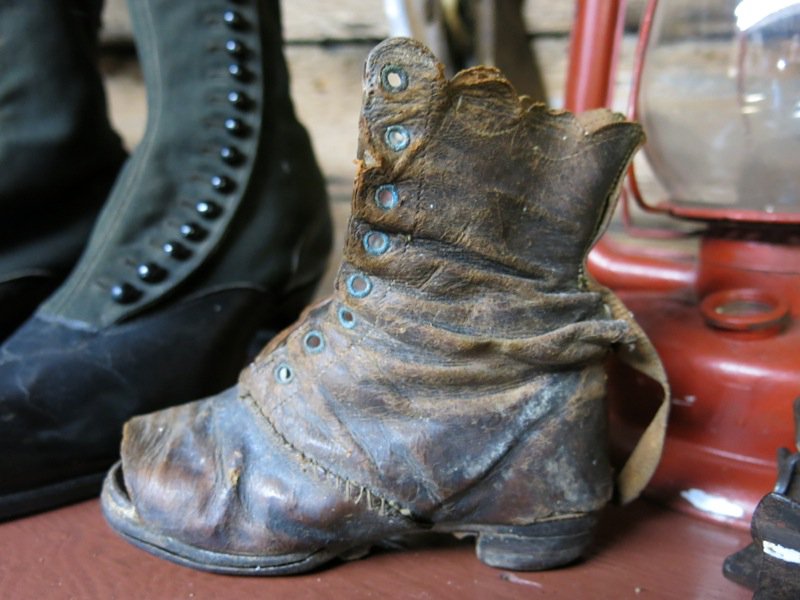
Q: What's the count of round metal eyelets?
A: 8